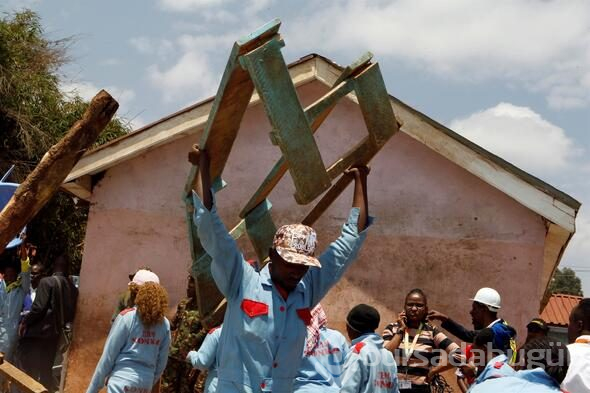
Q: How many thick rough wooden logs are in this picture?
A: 1